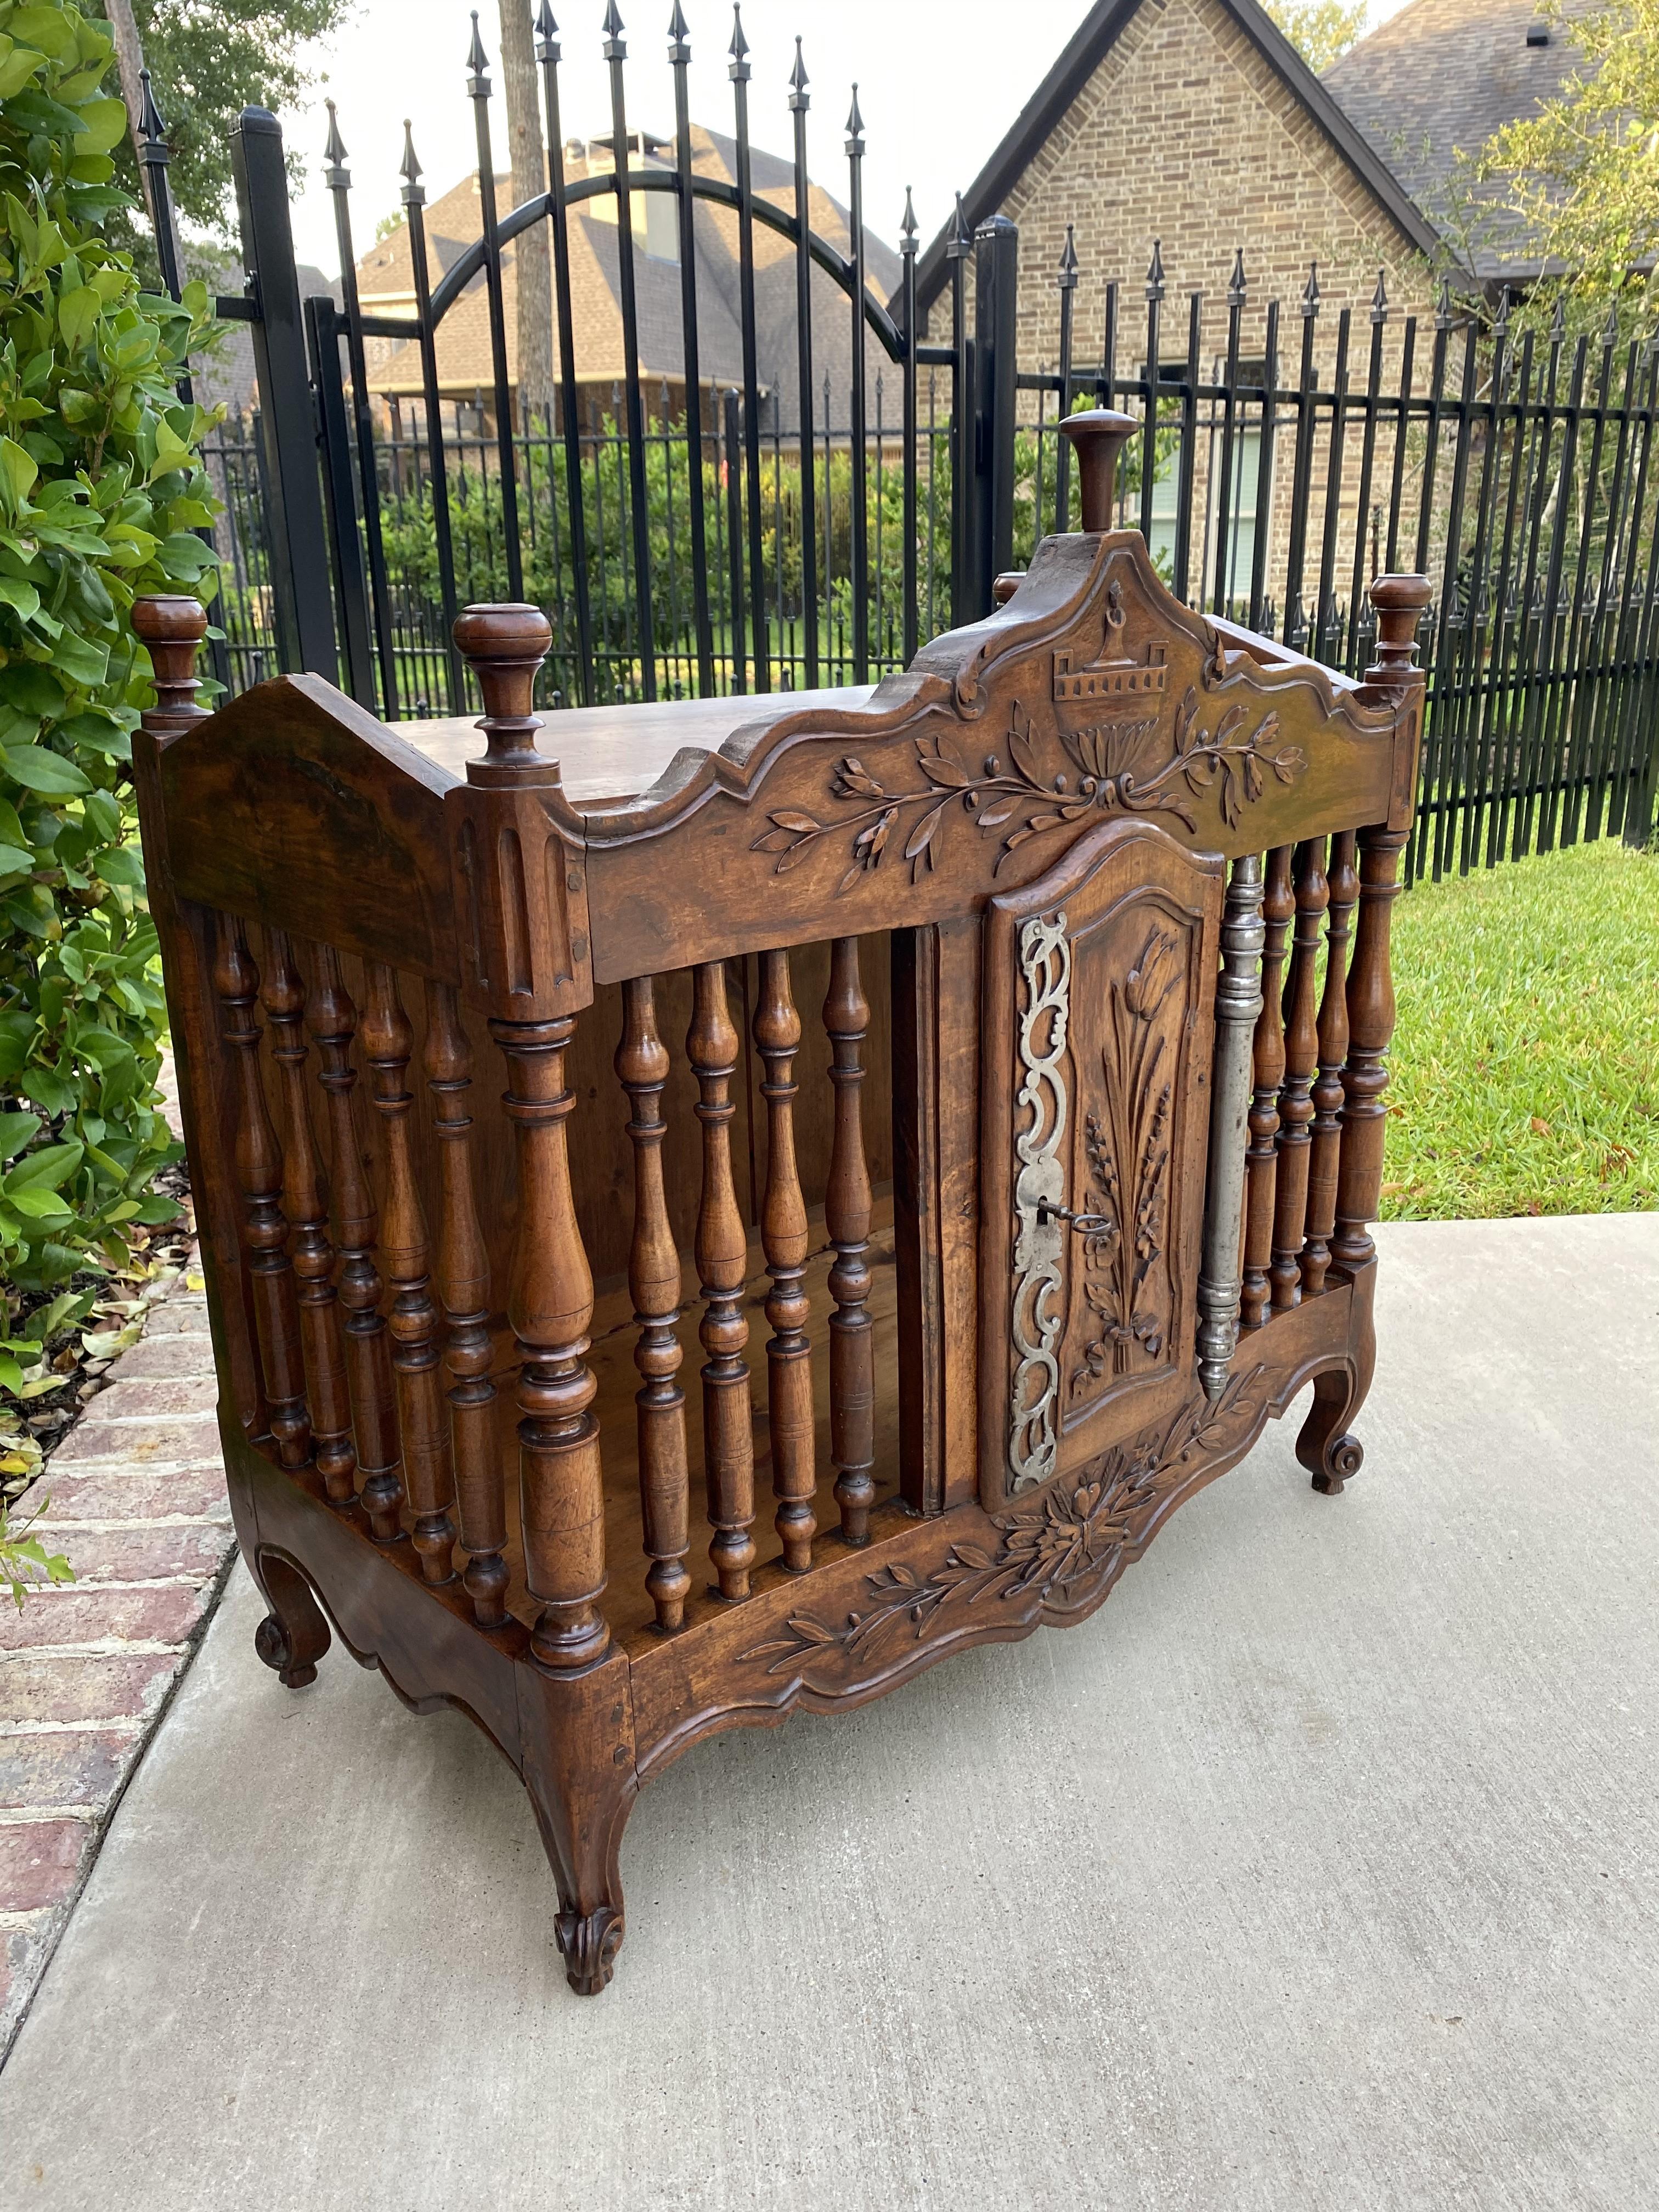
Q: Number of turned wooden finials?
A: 5